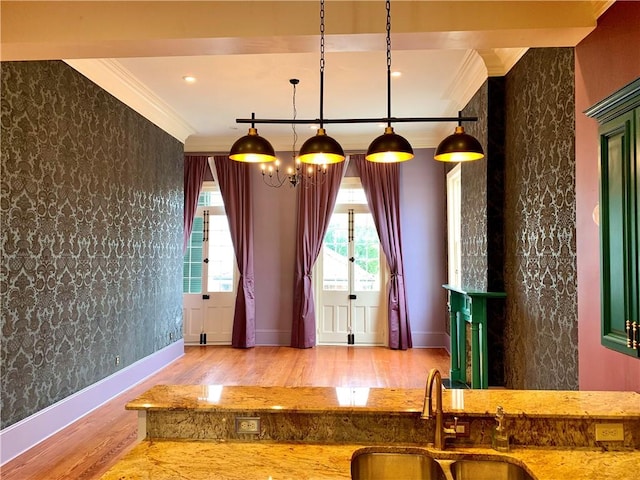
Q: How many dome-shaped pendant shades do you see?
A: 4